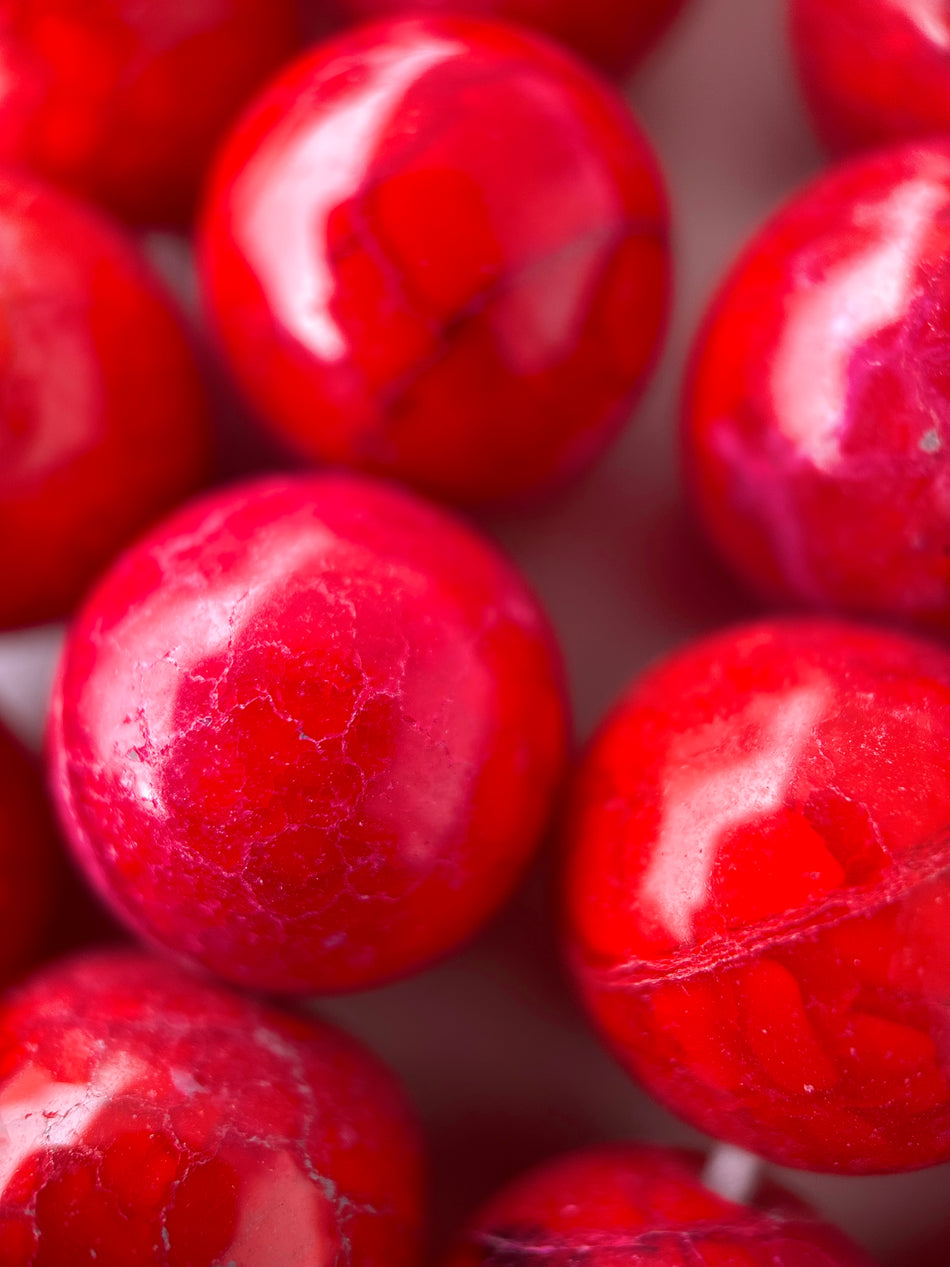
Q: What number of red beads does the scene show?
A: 11